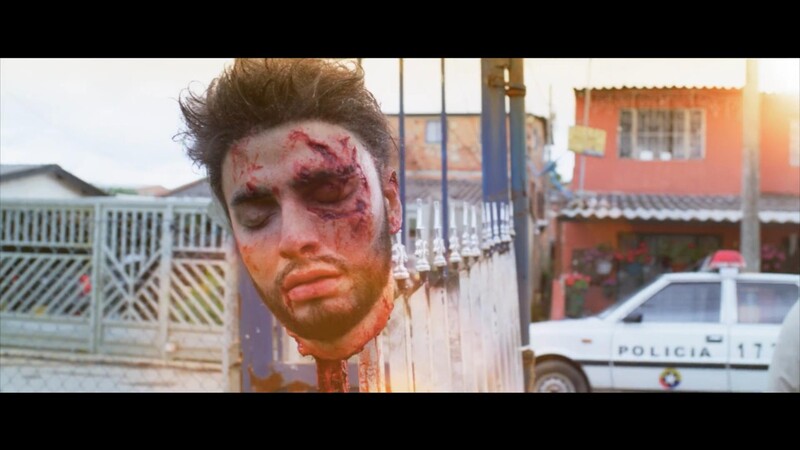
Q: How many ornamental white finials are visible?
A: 12